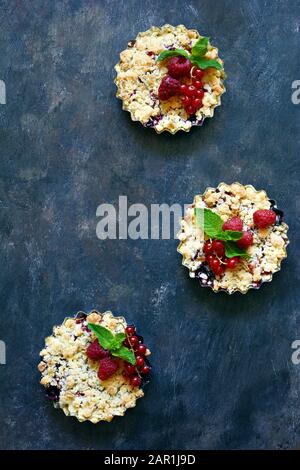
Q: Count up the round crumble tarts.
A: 3